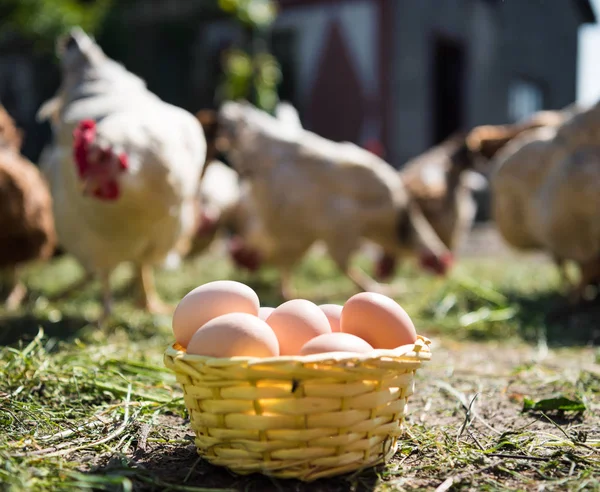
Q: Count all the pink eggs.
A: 7